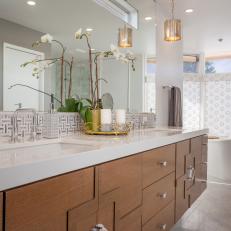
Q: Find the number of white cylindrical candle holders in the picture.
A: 2